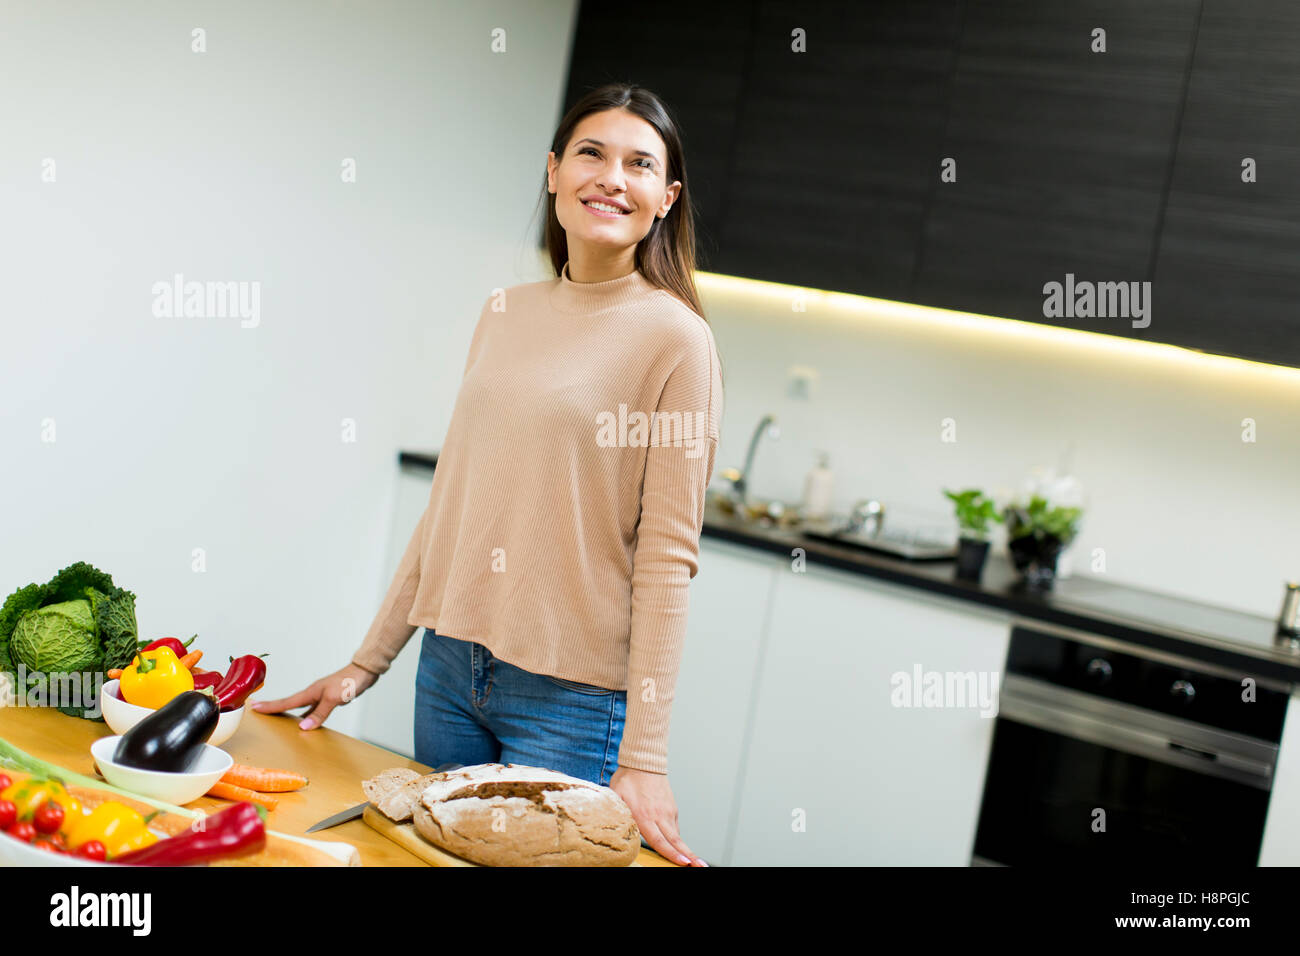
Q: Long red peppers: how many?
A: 4